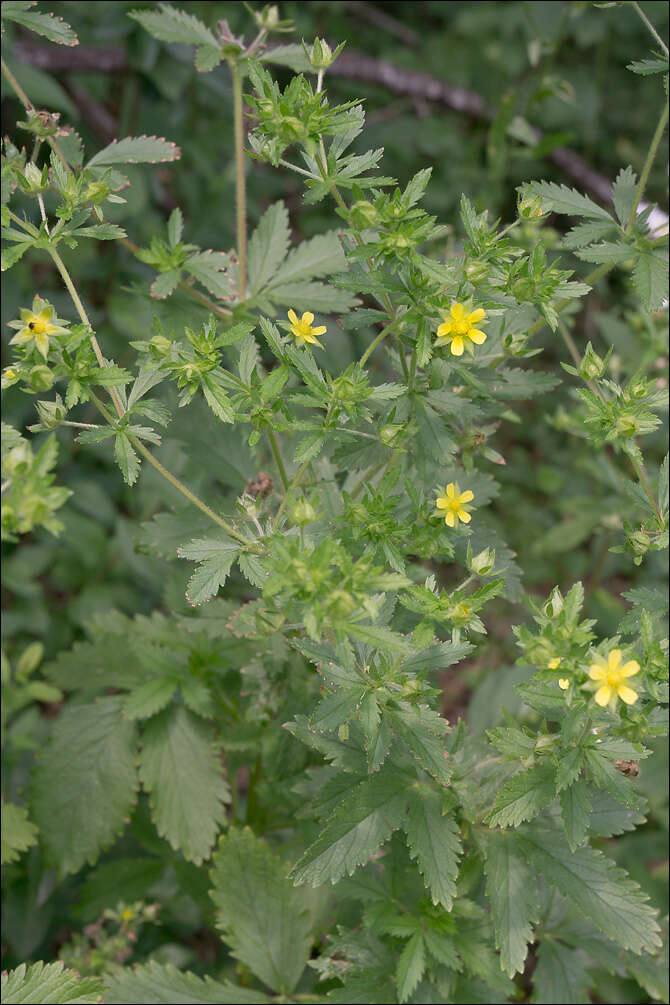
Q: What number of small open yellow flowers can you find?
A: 5